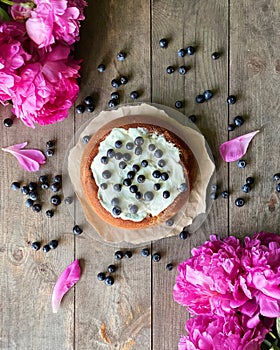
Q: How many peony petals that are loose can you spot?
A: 3